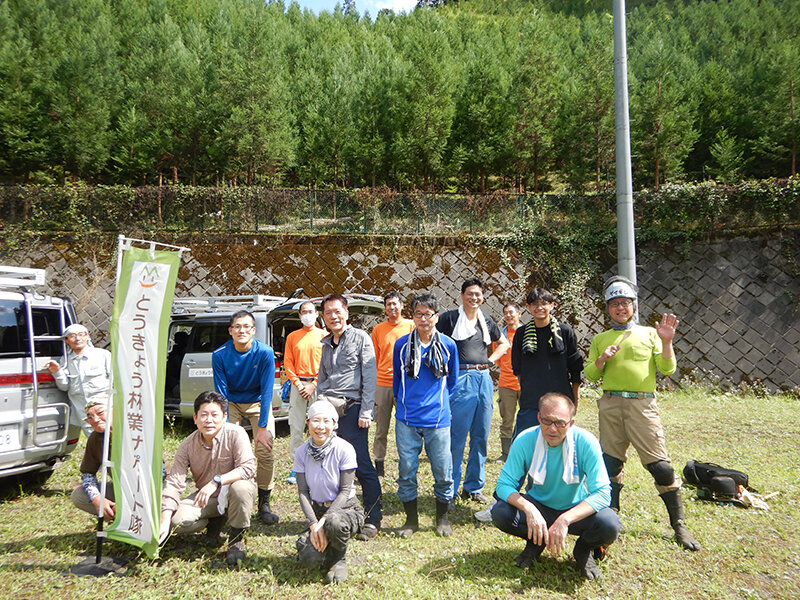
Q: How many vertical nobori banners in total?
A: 1